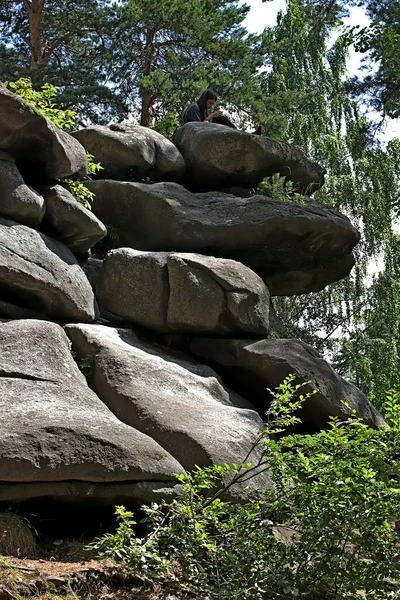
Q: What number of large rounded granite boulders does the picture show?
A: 11